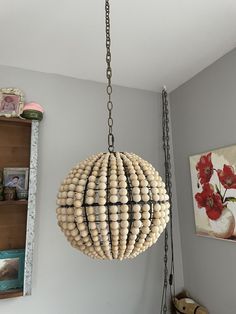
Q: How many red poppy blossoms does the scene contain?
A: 3